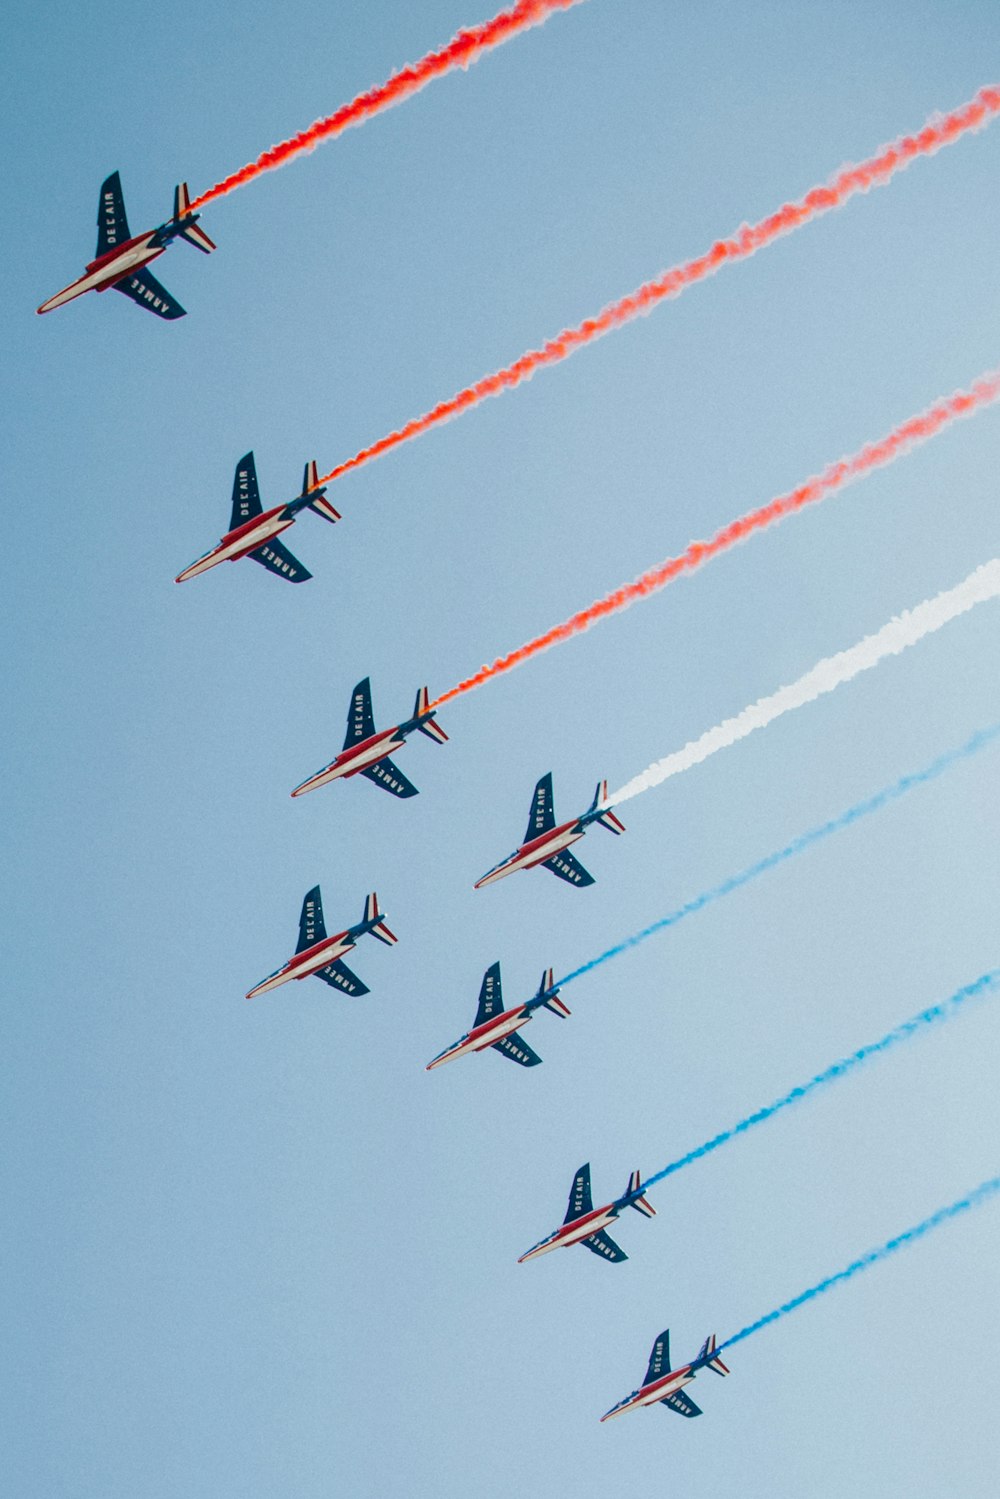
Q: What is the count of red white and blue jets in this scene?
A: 8